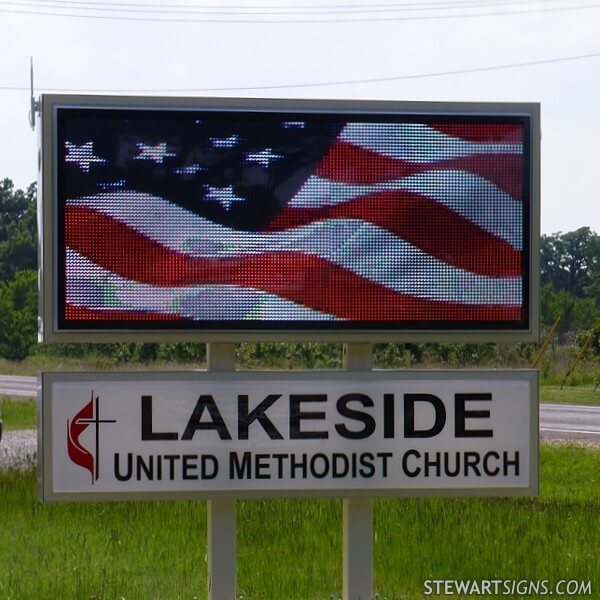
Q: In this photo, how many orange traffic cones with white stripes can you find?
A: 0